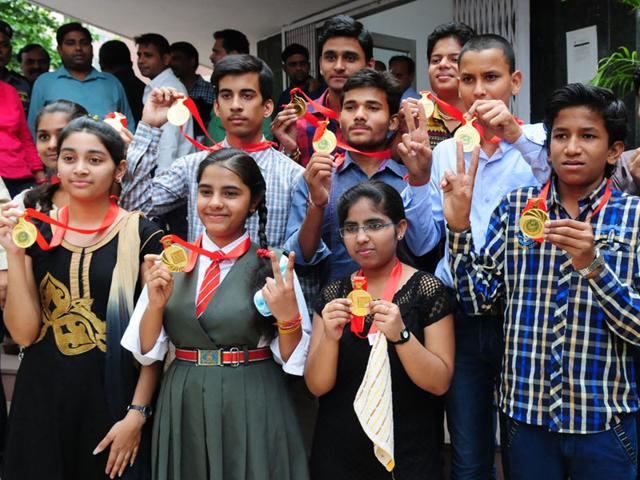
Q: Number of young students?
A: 10